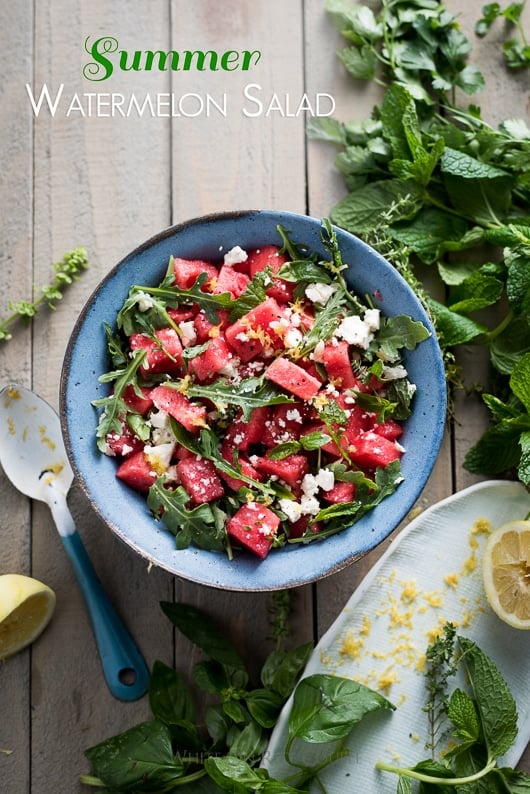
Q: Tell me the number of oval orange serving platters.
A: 0